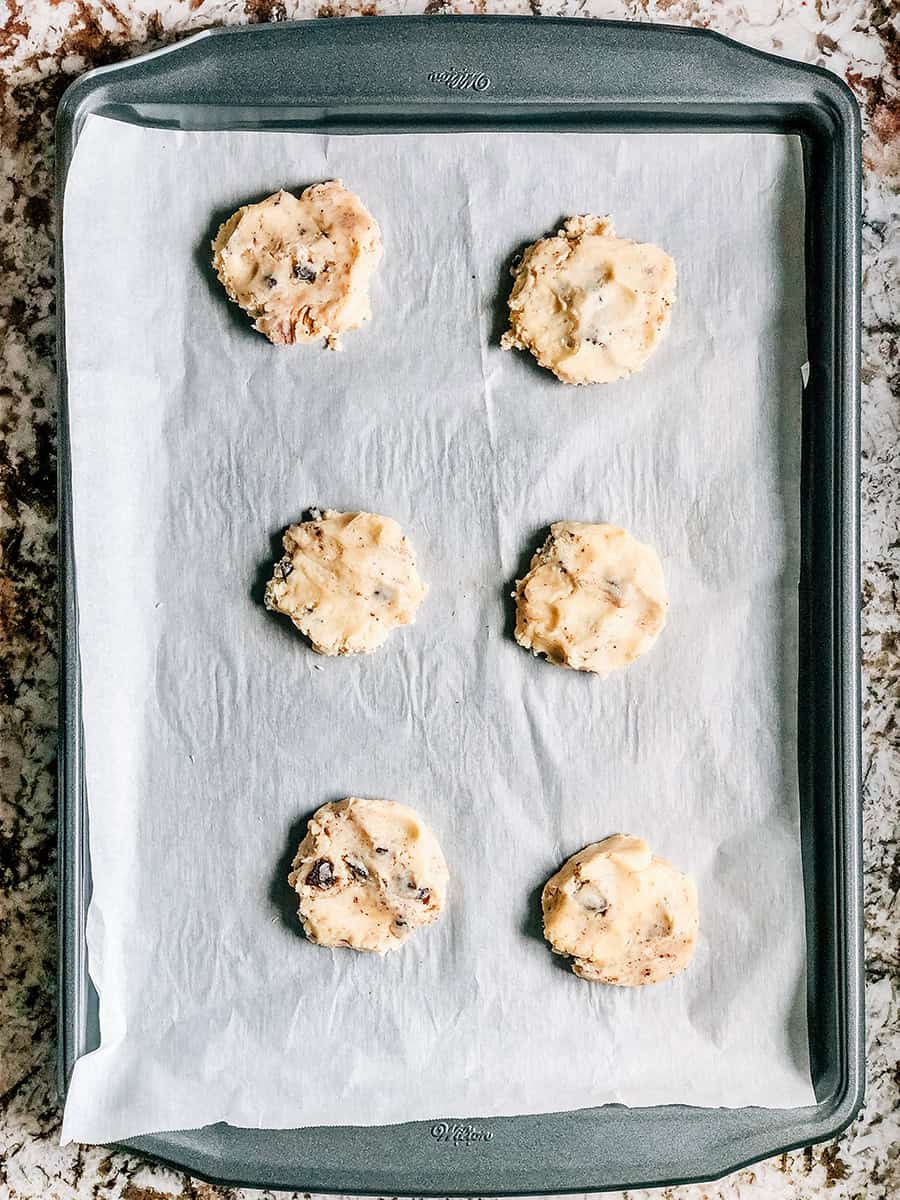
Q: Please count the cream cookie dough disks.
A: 6